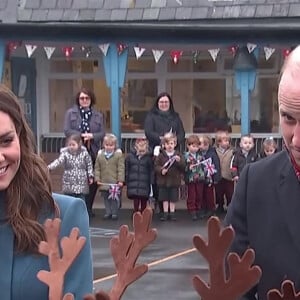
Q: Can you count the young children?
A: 9